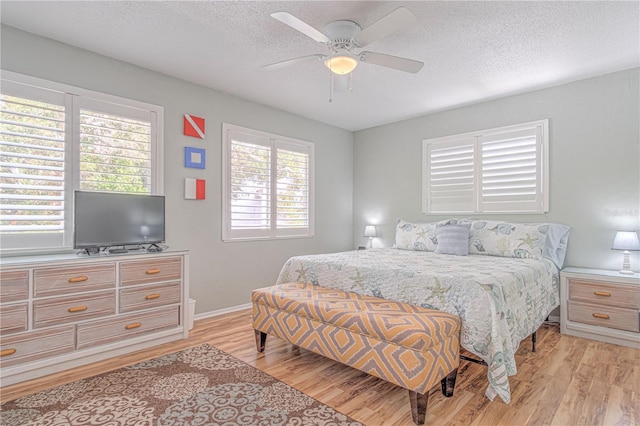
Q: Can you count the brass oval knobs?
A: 8